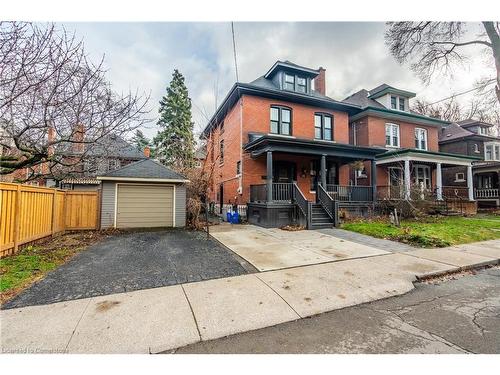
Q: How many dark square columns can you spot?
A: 3